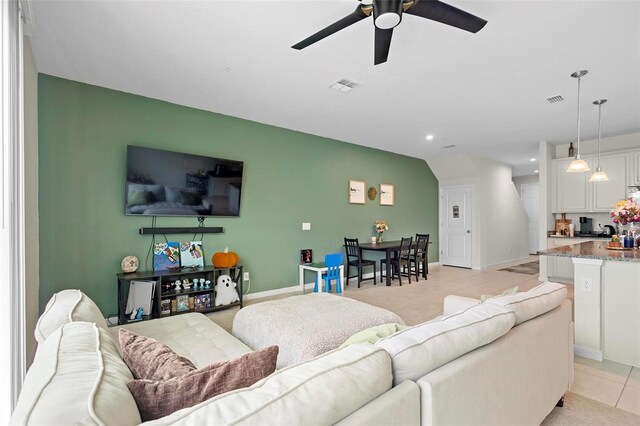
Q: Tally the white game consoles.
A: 1